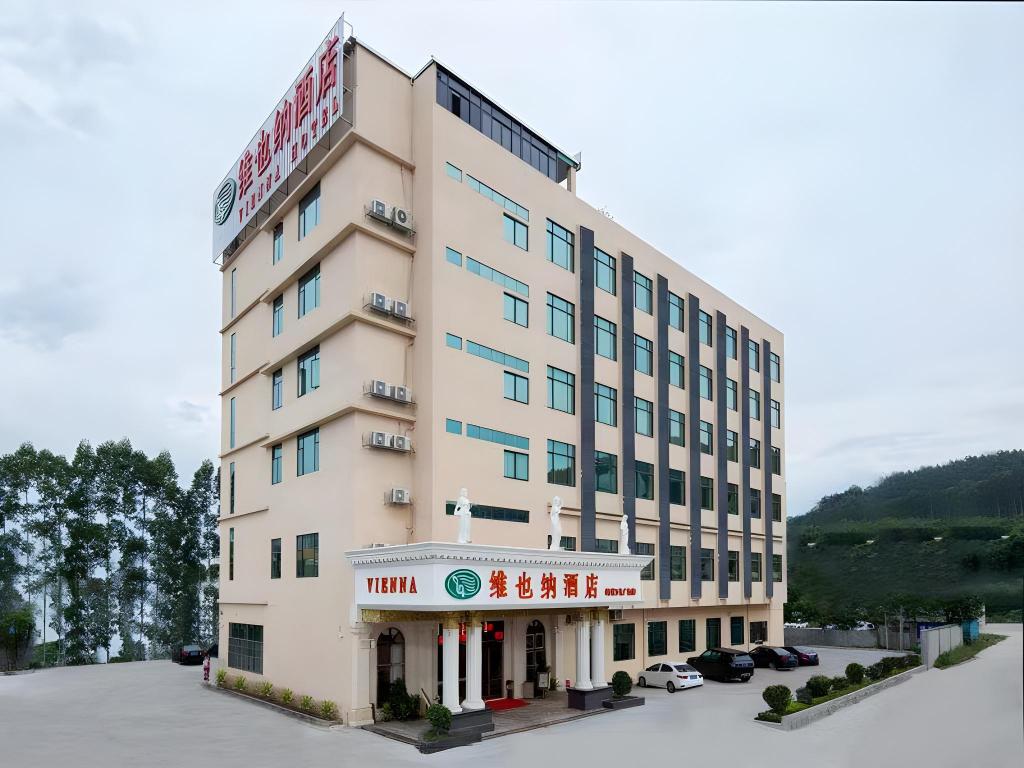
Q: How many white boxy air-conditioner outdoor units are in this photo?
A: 9